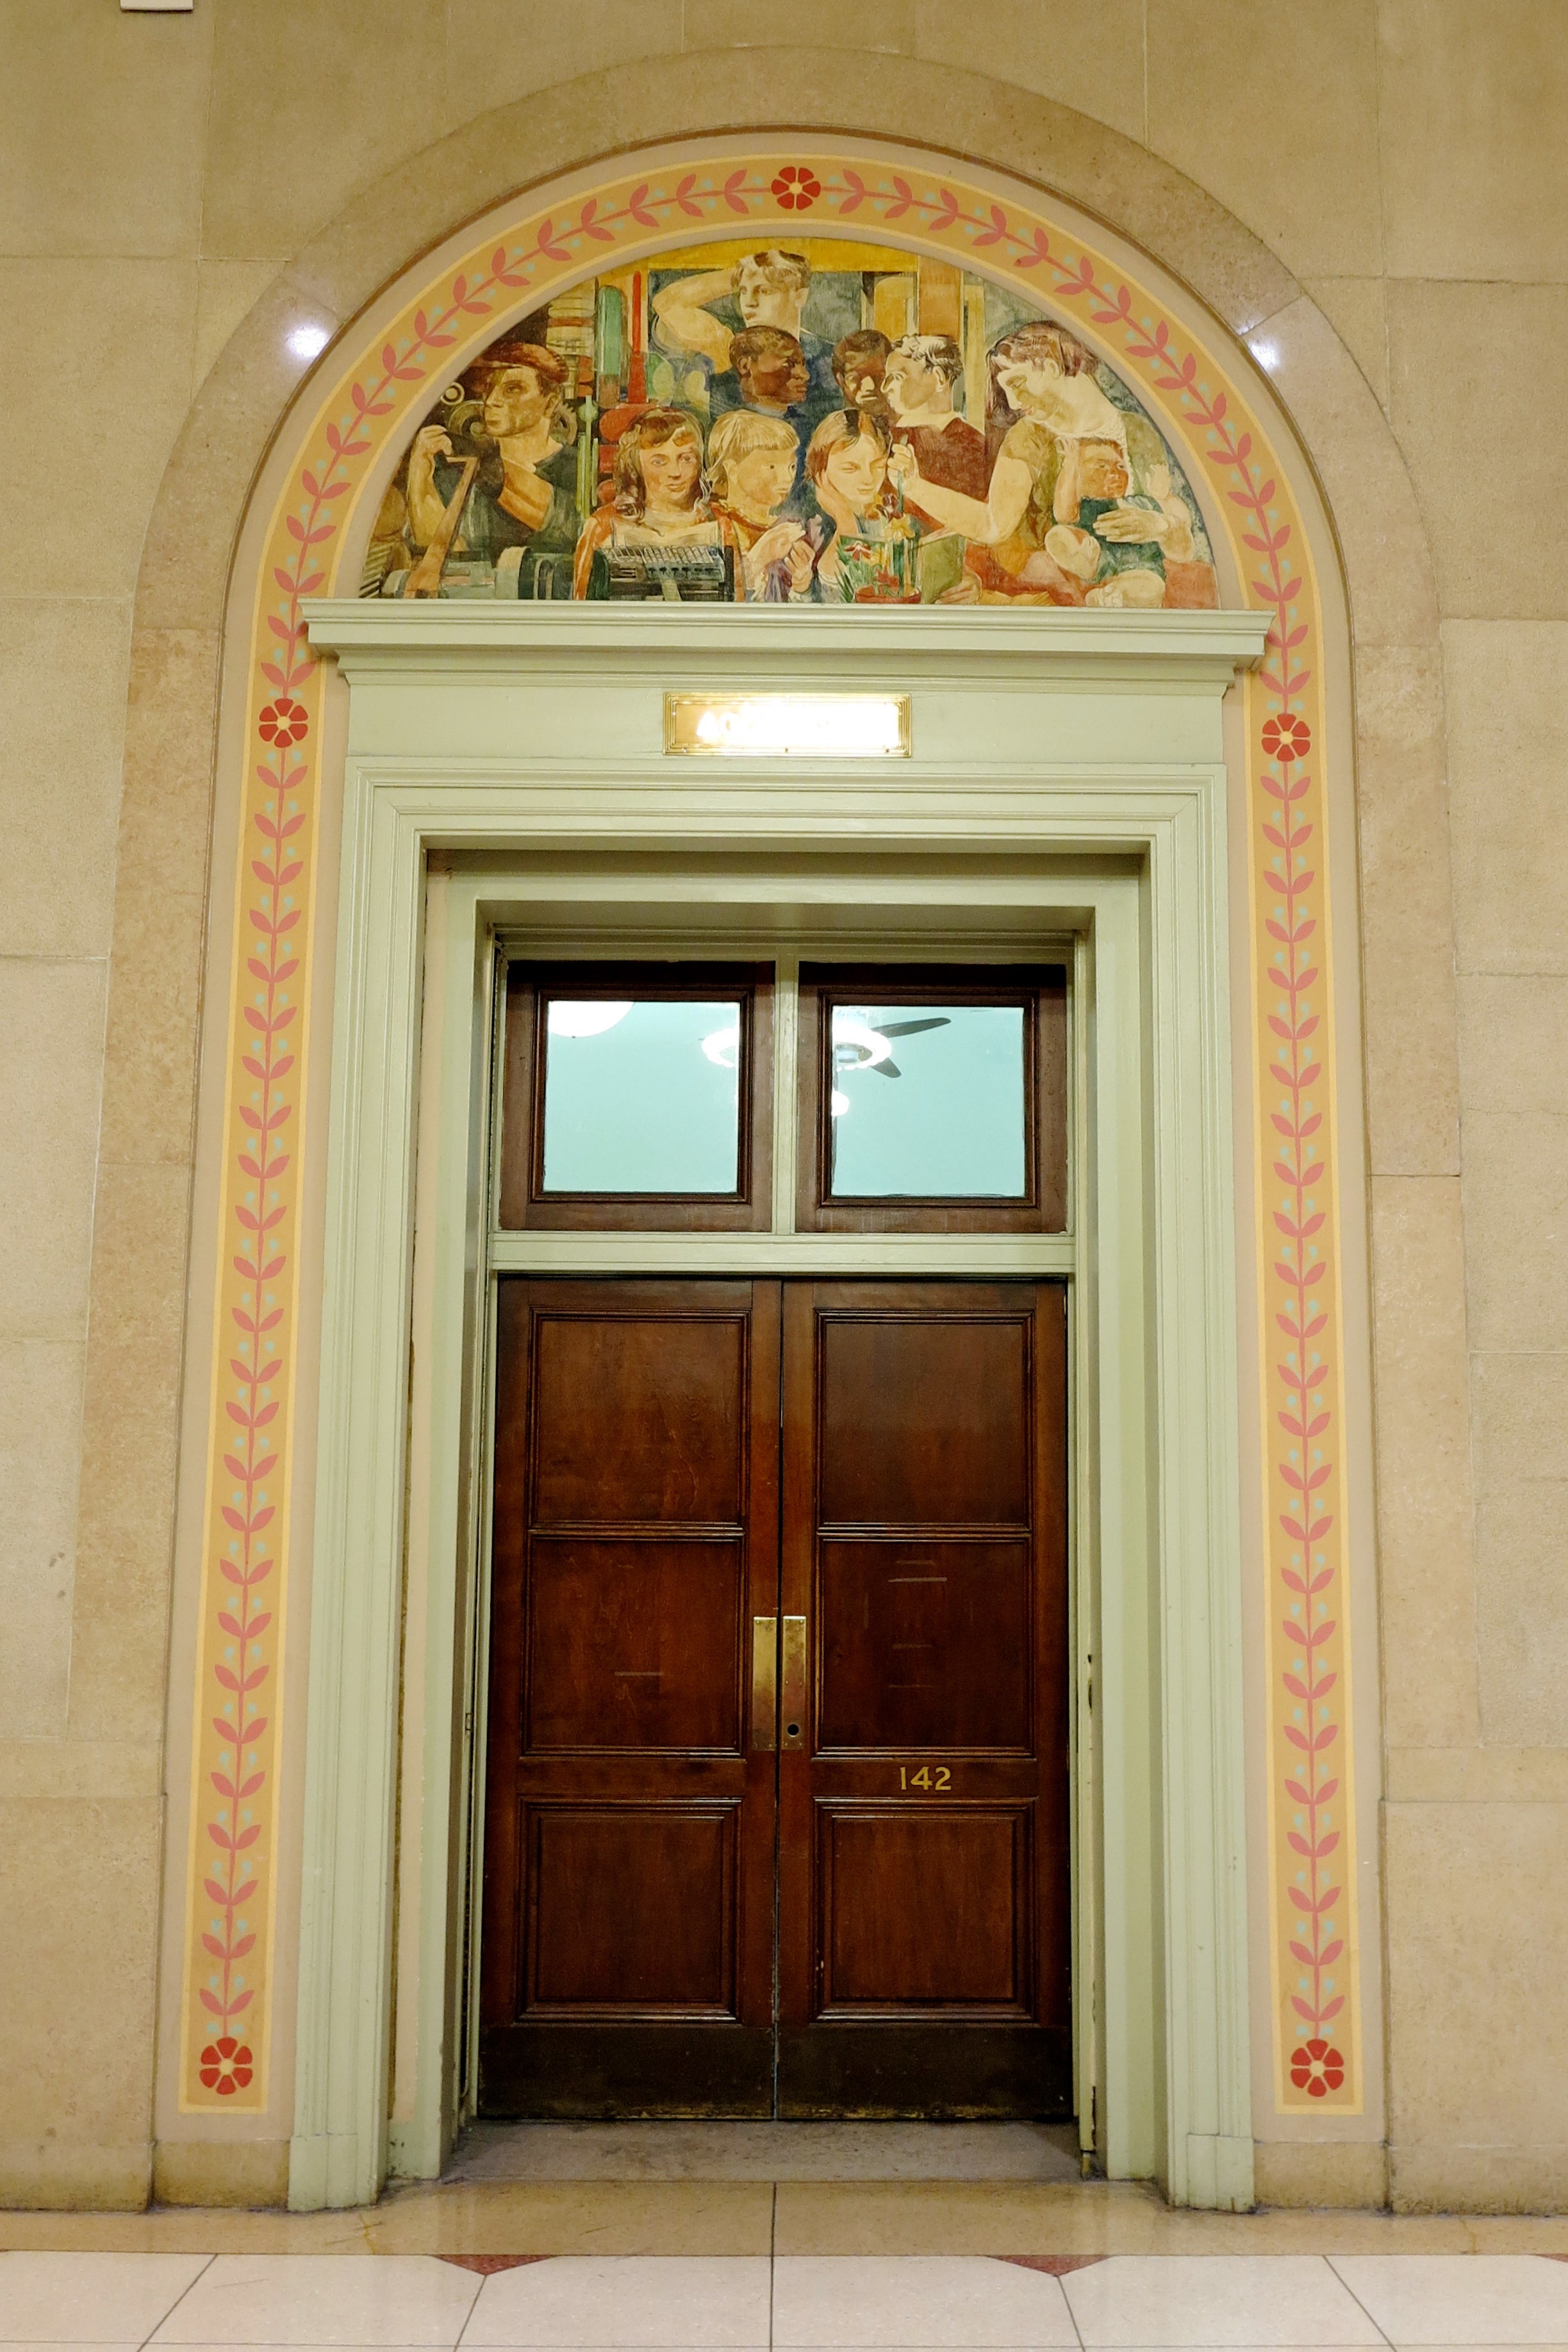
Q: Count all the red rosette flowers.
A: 5